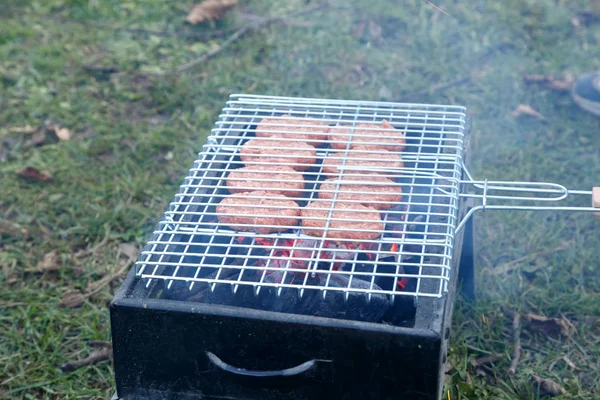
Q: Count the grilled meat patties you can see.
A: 8